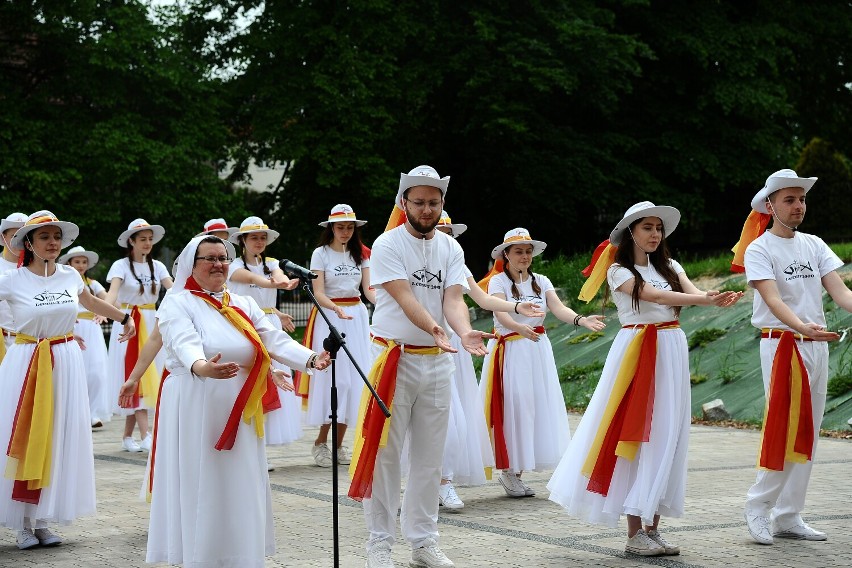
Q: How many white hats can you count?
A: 12